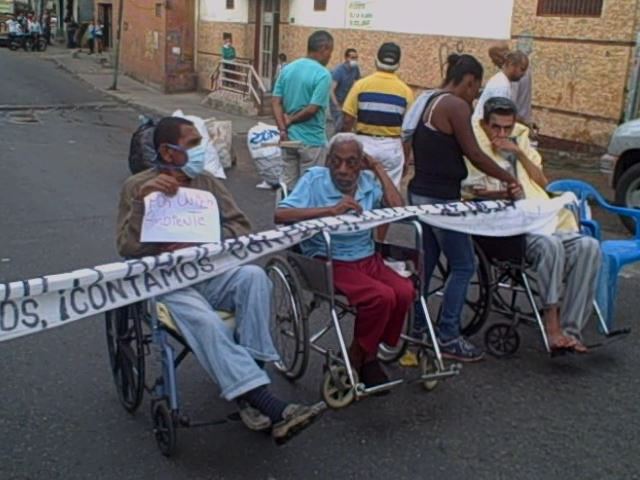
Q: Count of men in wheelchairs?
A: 3